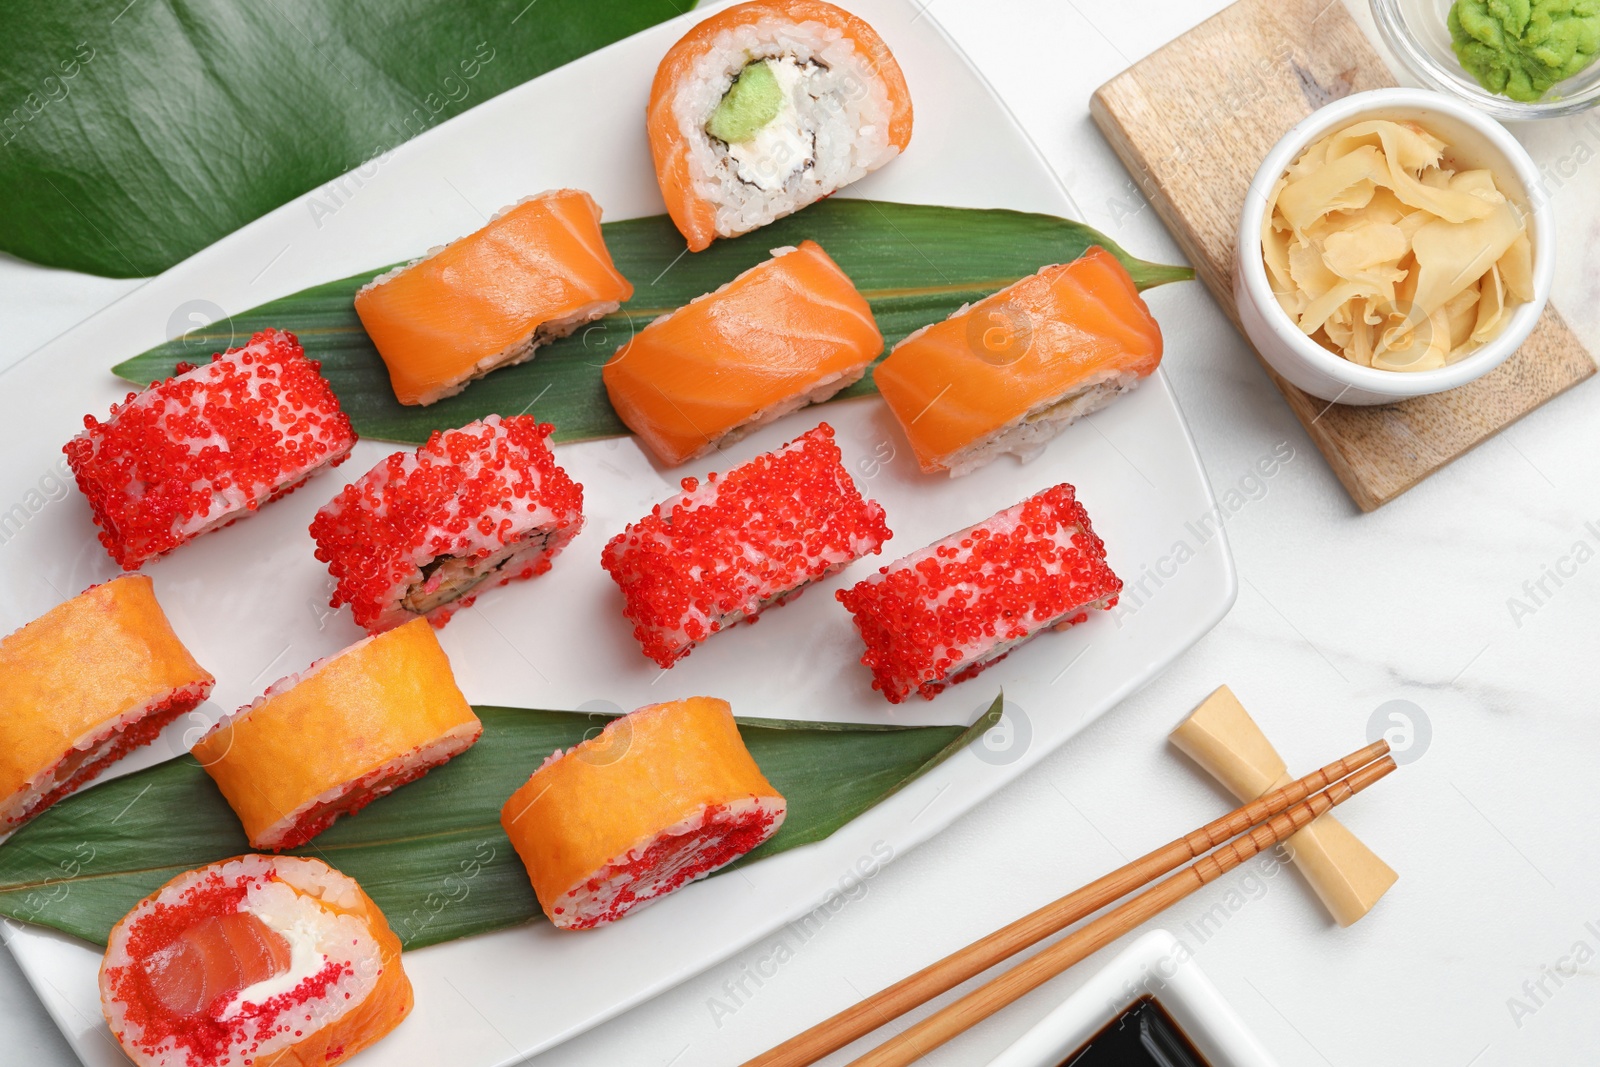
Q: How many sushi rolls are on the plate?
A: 12